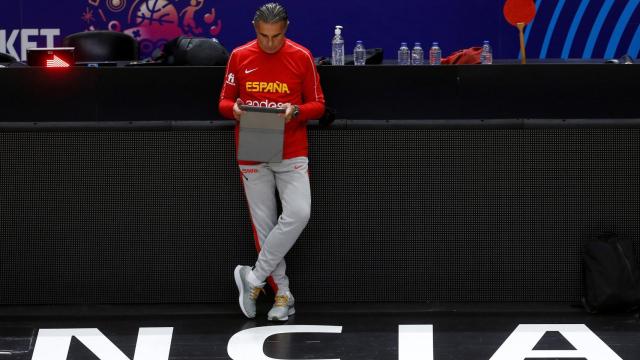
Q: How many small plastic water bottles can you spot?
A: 5